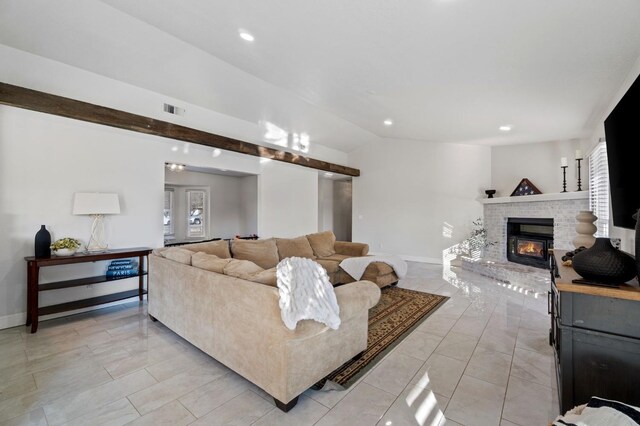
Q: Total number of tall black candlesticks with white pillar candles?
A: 2